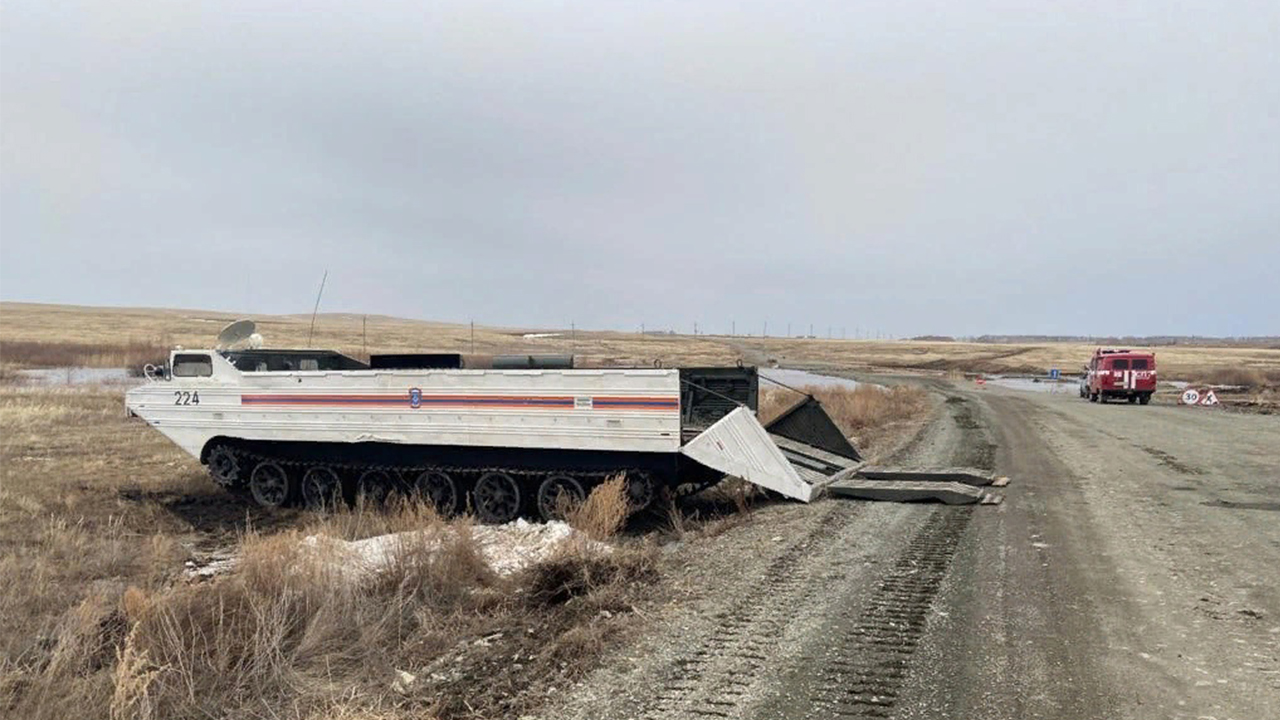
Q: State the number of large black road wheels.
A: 6